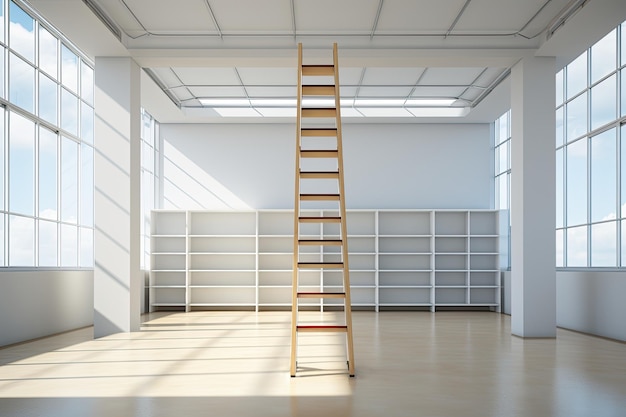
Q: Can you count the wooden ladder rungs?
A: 12